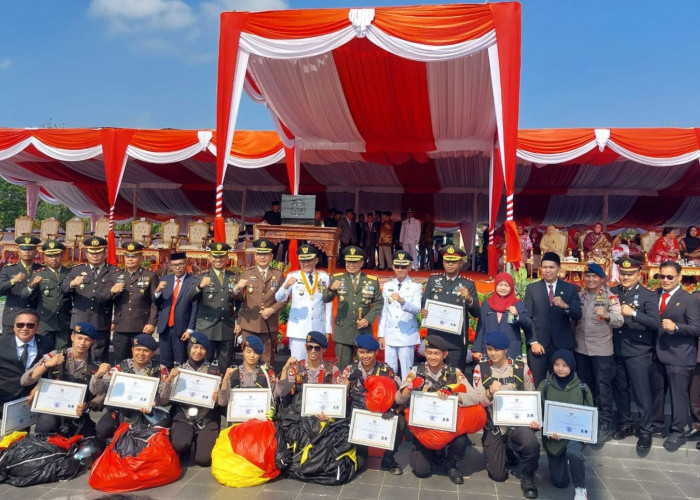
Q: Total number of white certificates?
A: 11